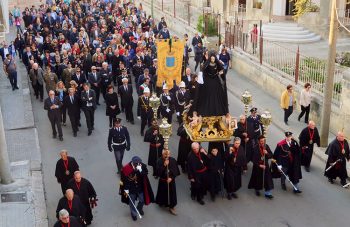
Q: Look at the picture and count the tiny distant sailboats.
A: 0